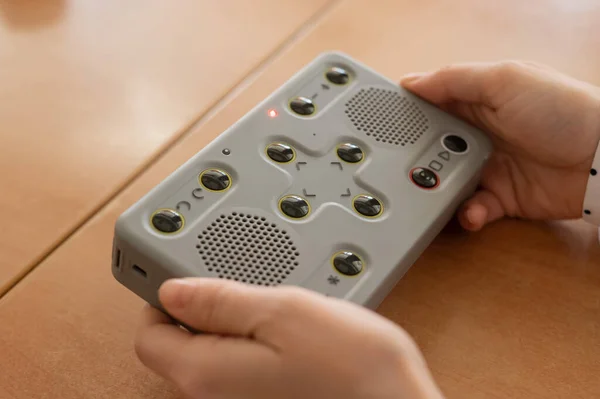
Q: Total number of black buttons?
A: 11